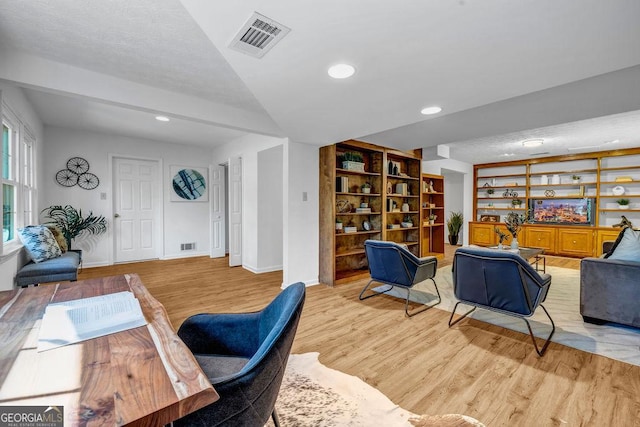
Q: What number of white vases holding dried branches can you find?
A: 2